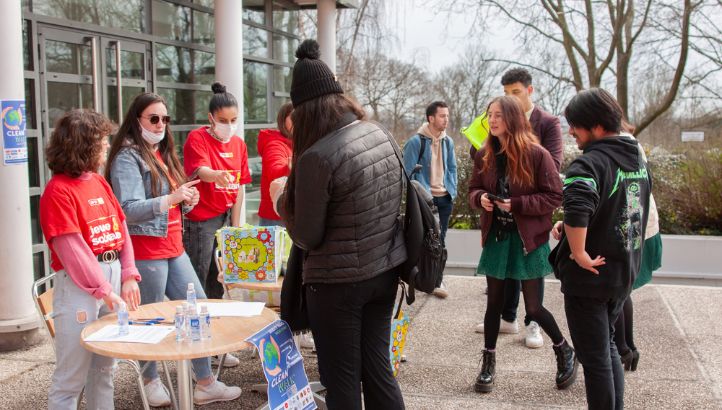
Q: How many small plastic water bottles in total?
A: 6